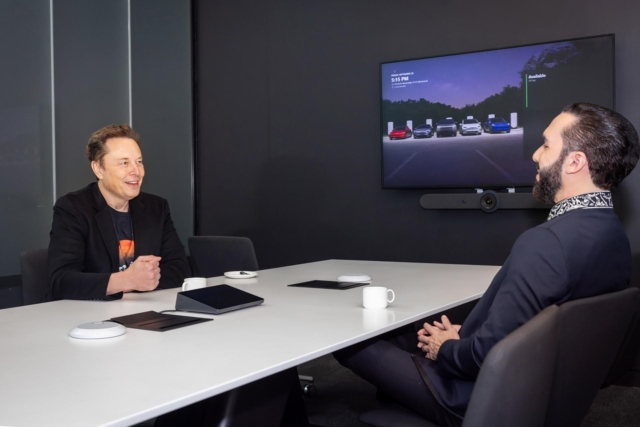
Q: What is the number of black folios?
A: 2